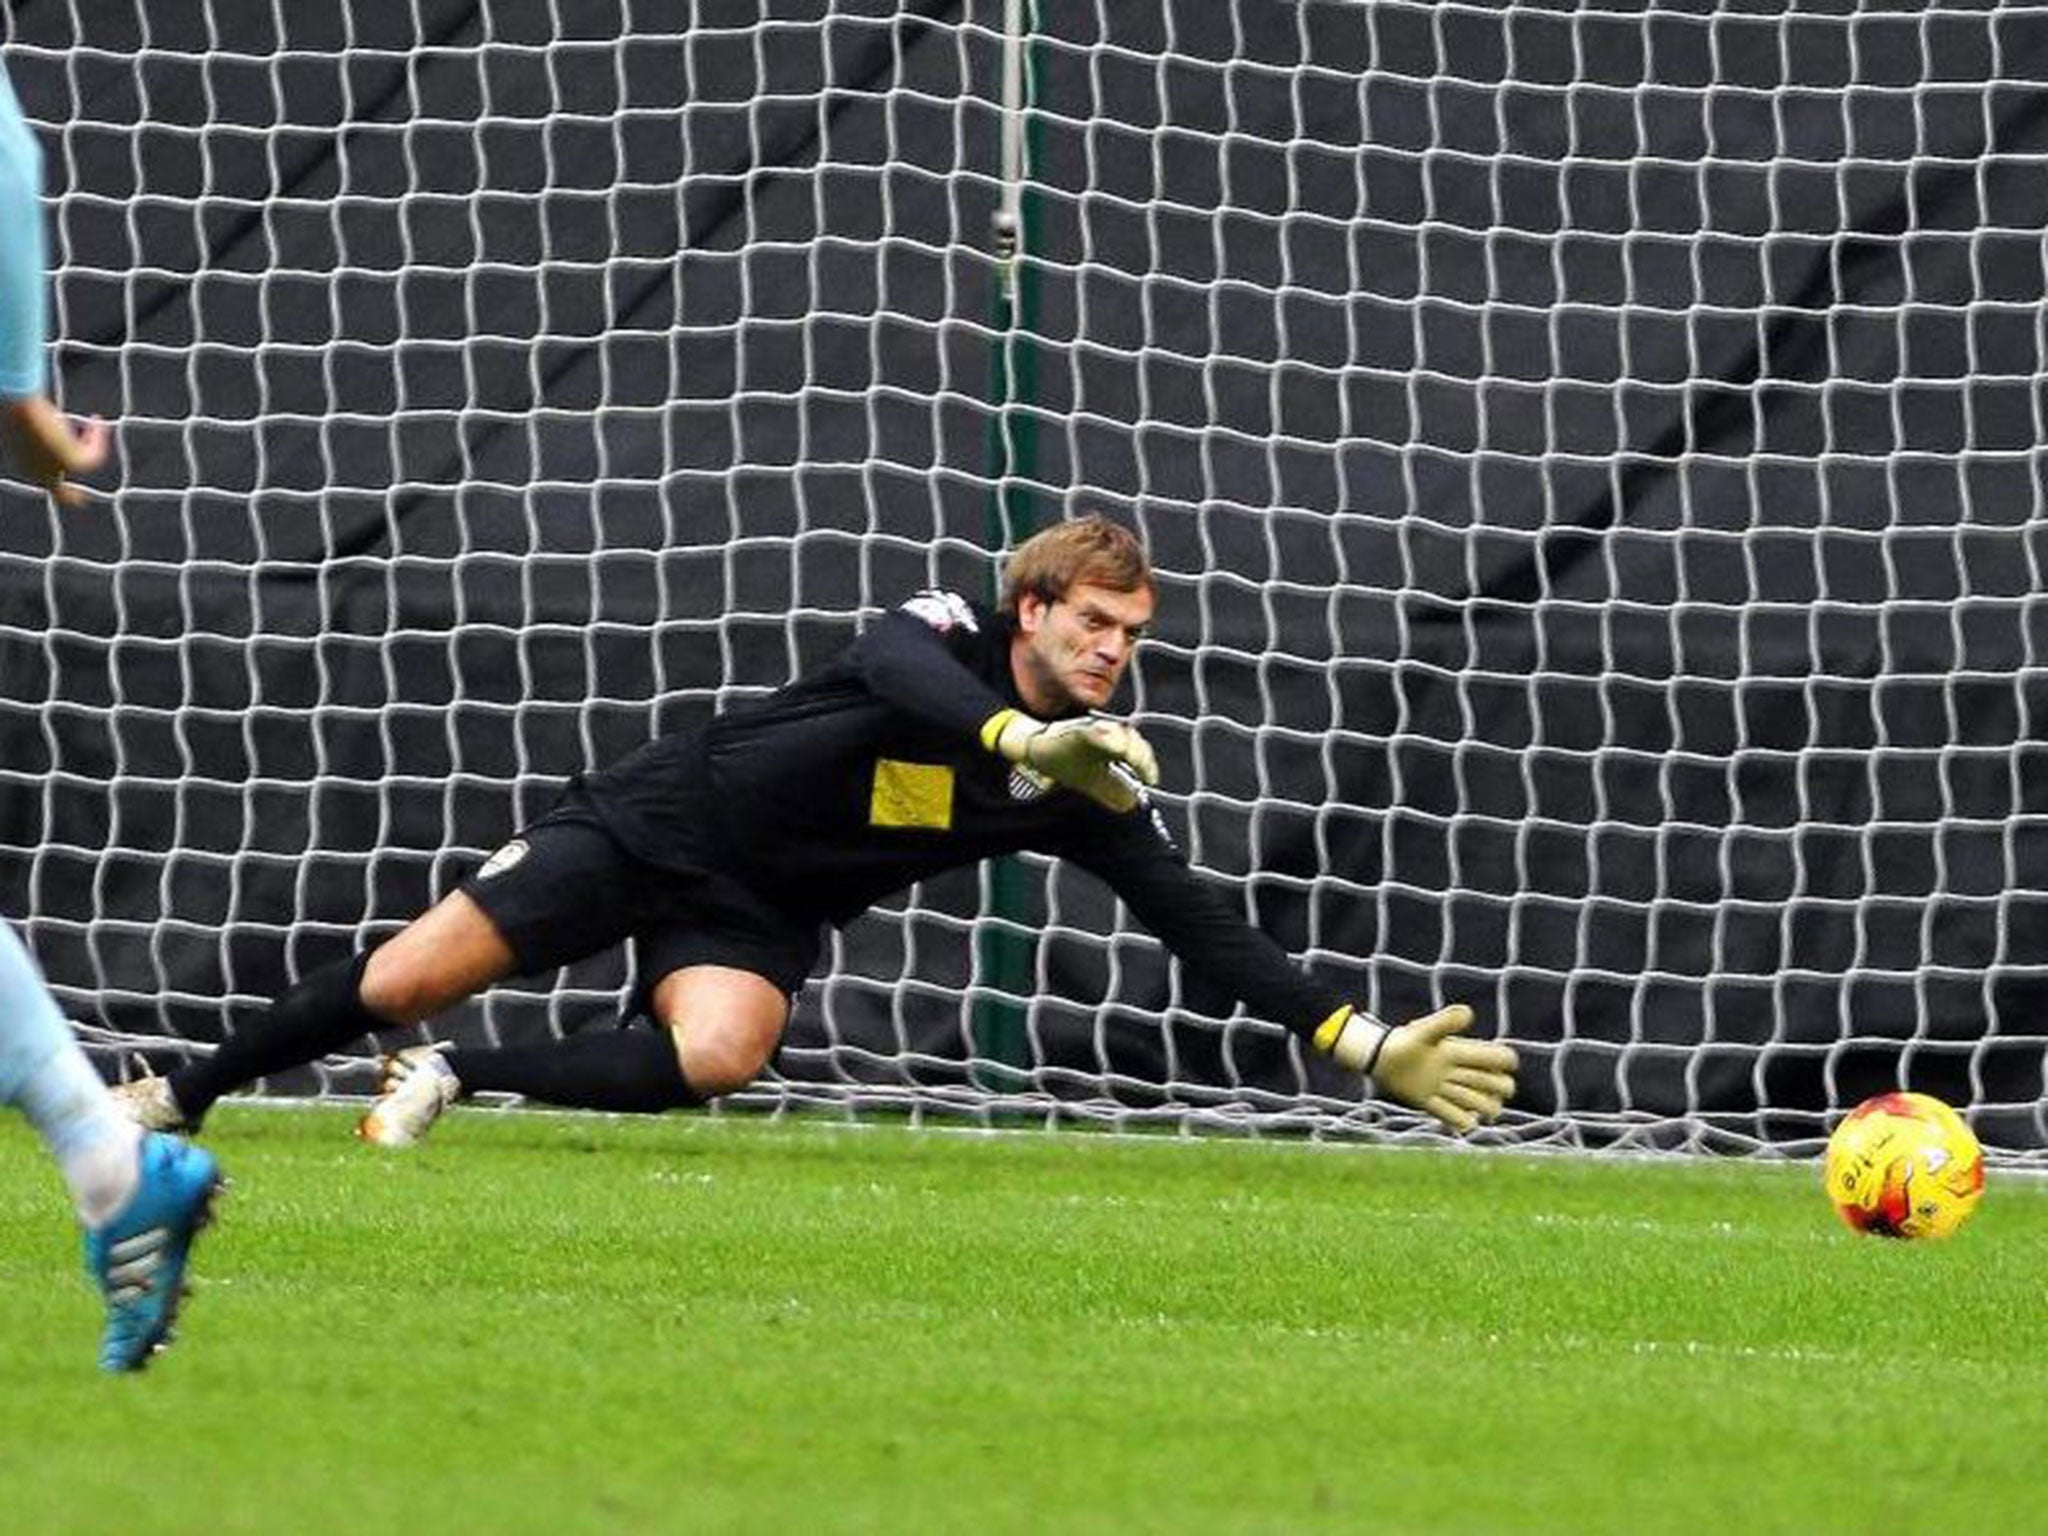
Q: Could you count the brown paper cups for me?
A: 0